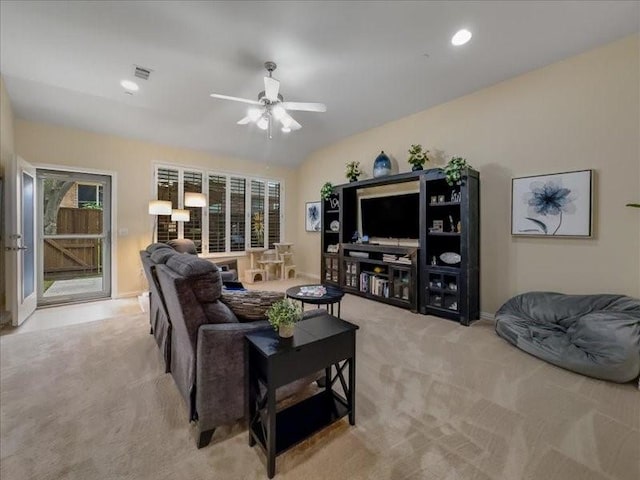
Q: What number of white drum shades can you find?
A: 3